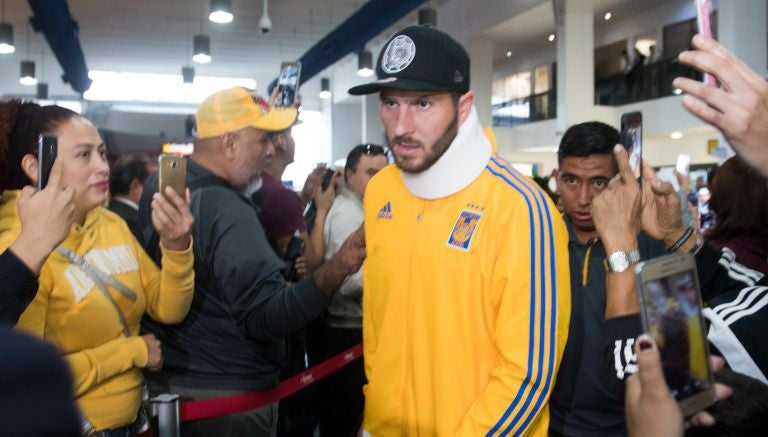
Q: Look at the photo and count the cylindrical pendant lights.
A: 9